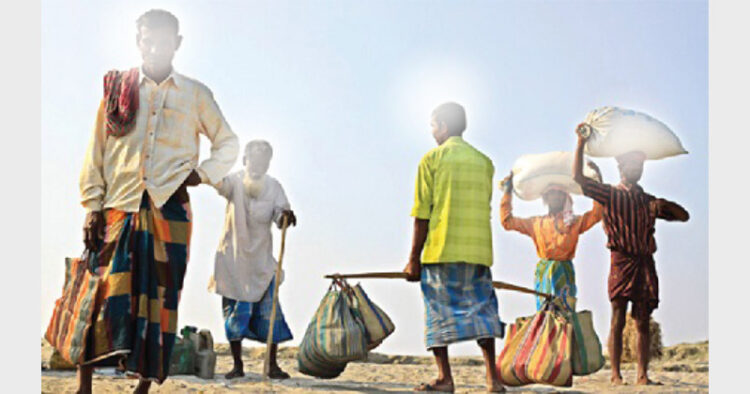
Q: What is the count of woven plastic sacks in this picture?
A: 2